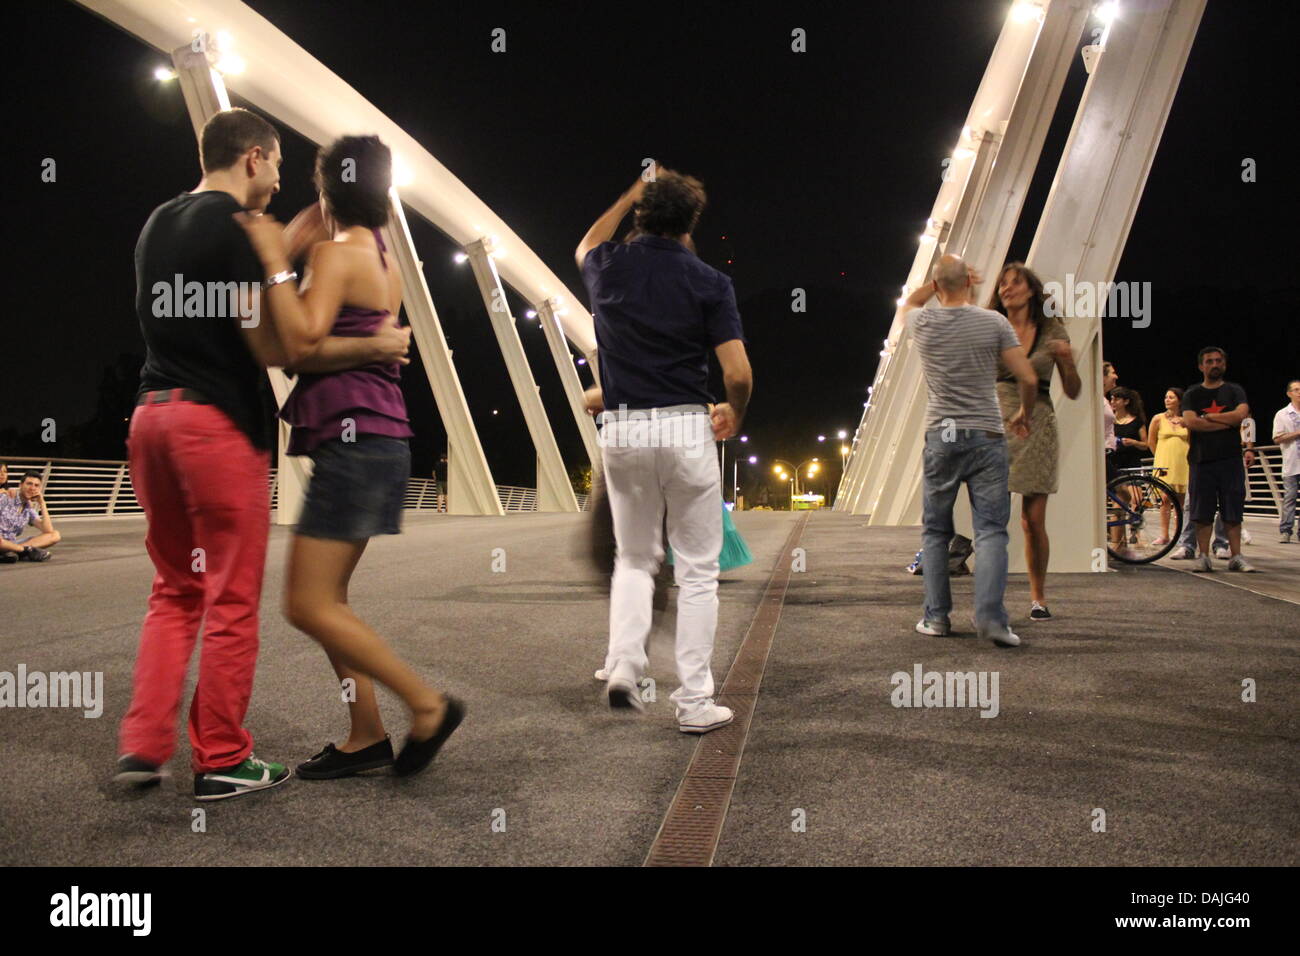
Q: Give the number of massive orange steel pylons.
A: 0